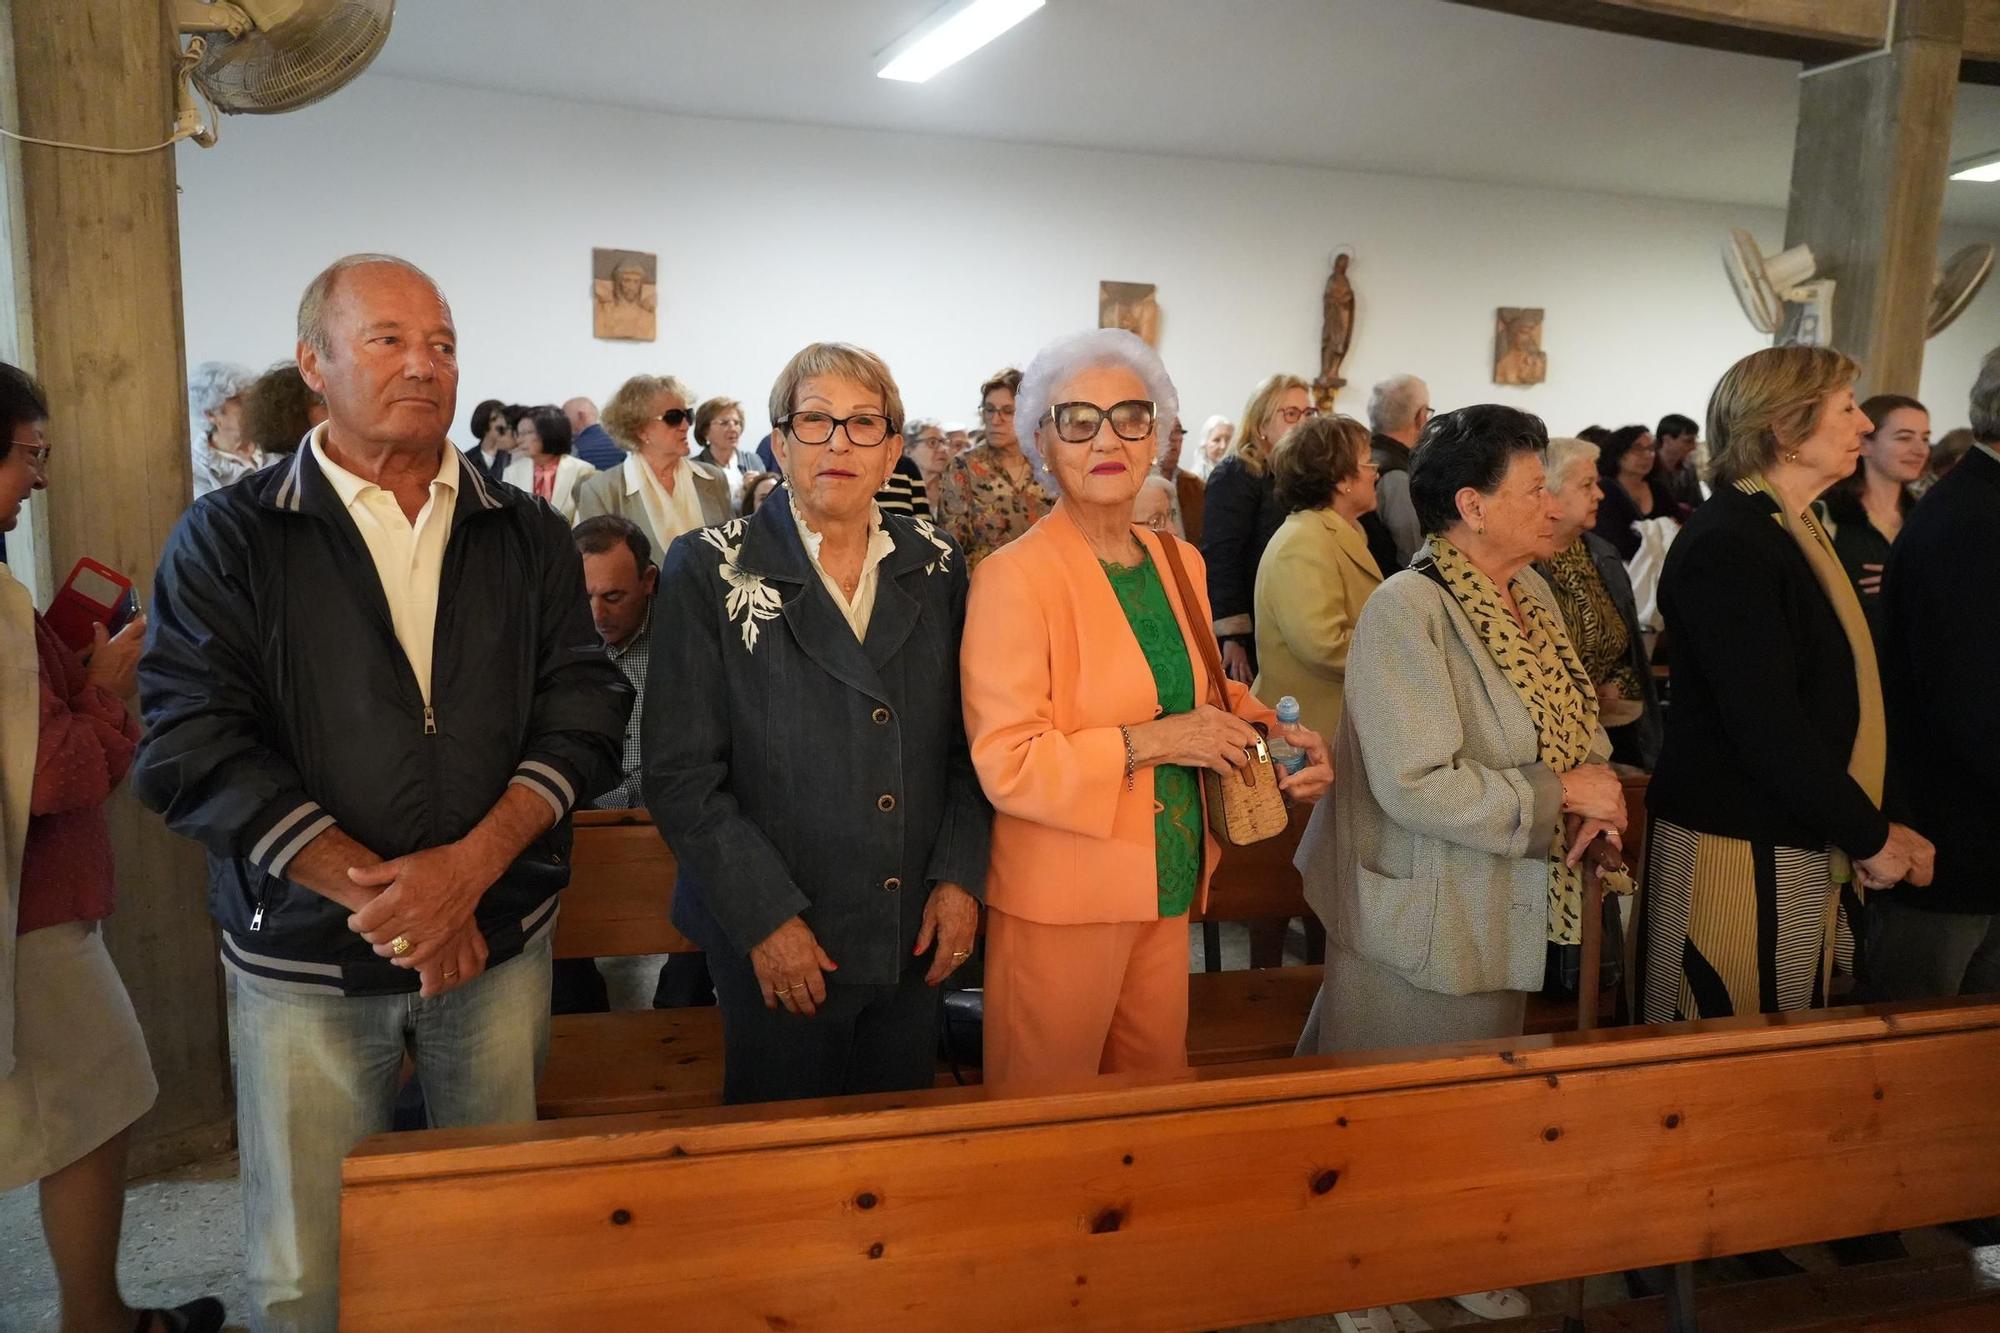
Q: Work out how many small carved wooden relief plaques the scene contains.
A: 3